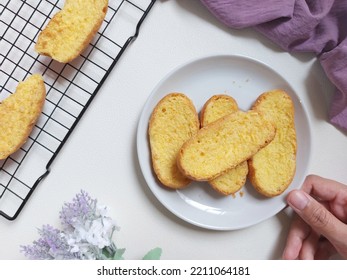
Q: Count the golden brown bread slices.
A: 6